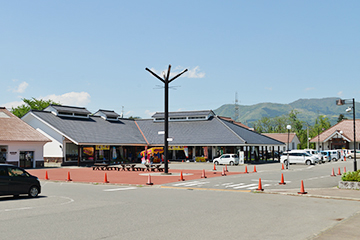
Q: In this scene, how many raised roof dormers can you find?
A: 3